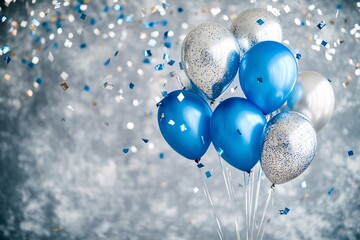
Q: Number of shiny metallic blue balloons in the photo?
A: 3